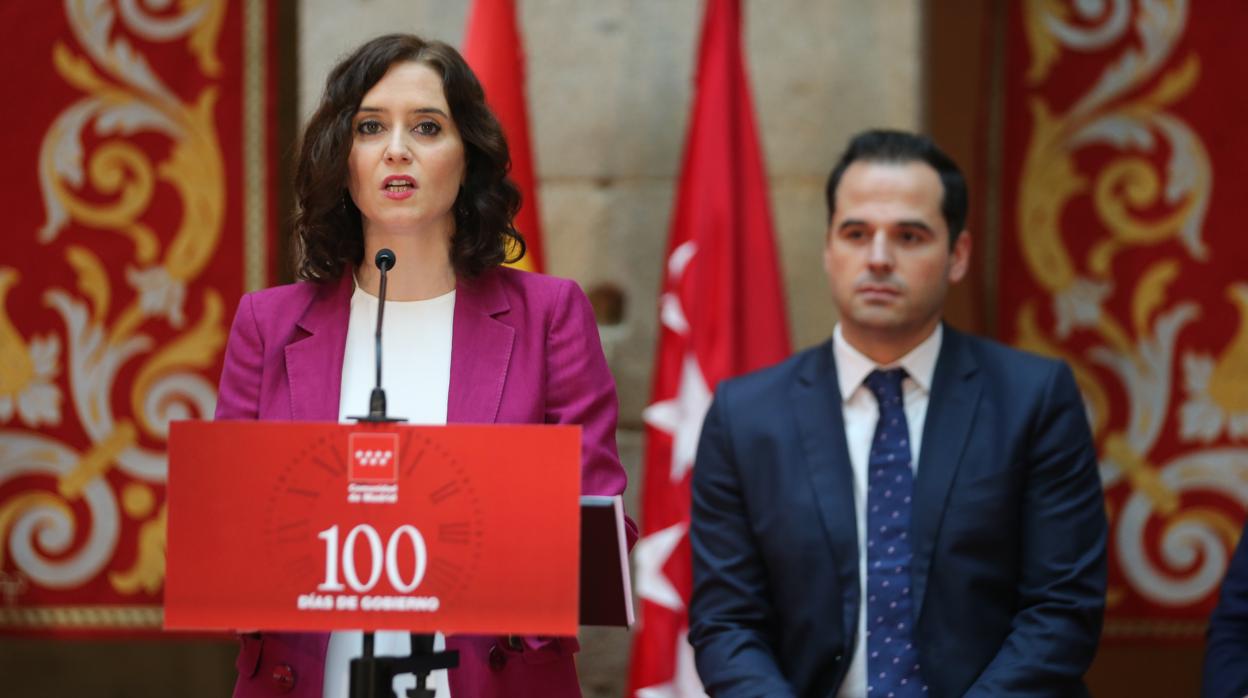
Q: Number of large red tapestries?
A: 2